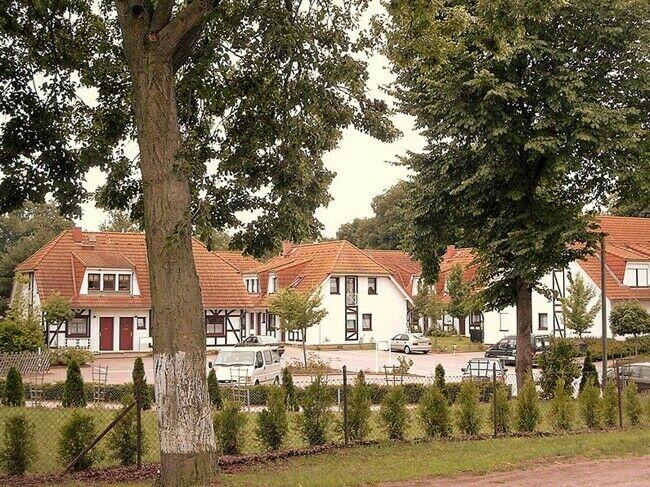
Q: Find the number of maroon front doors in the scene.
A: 2